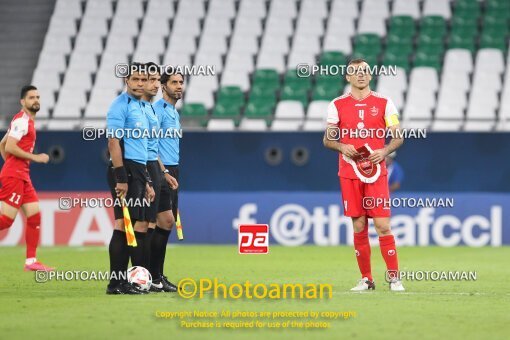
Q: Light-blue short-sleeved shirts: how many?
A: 3